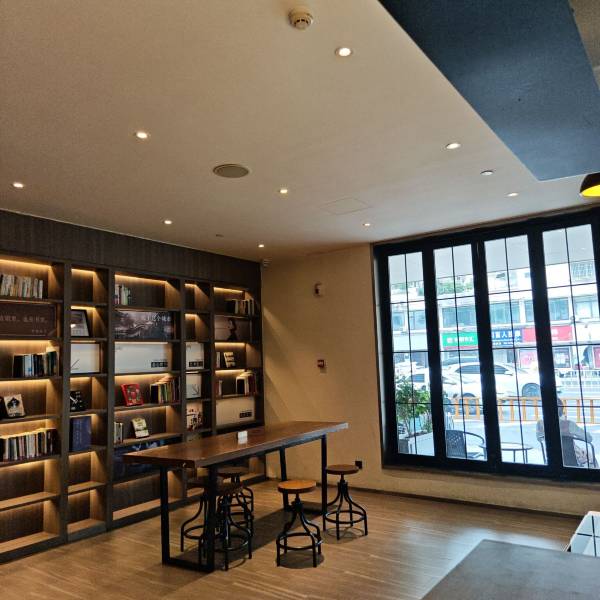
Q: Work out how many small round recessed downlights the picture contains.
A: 9